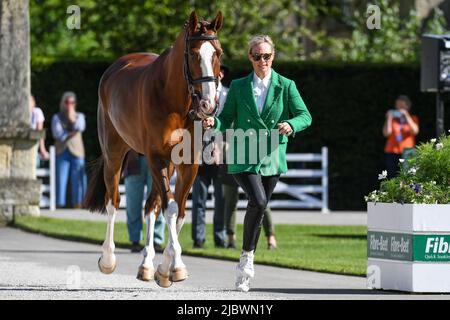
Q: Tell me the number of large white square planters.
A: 1